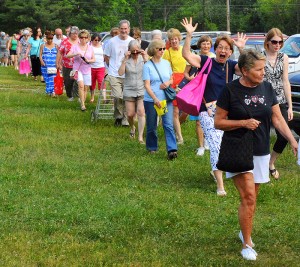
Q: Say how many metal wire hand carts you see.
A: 1